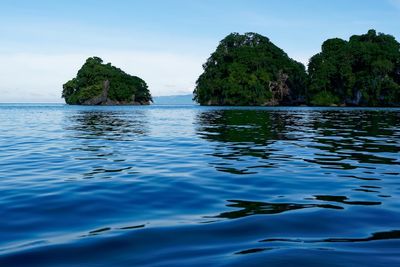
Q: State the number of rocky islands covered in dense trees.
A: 3